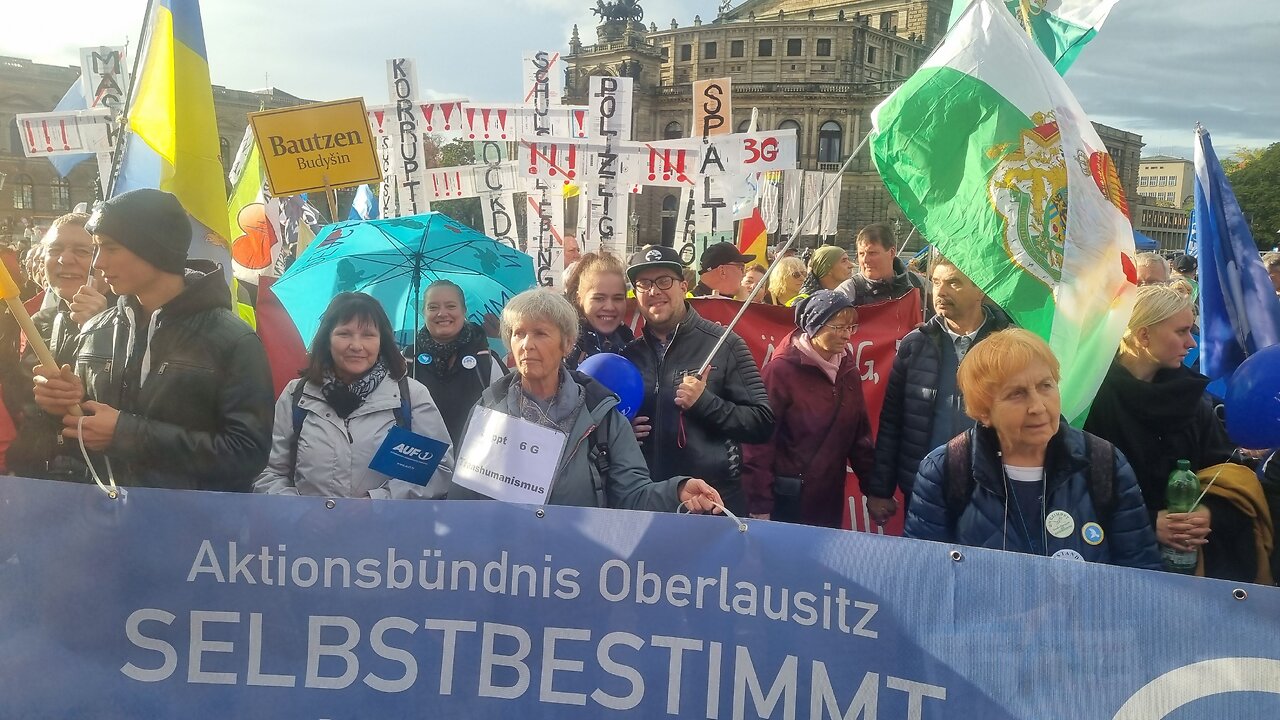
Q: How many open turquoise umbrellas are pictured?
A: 1